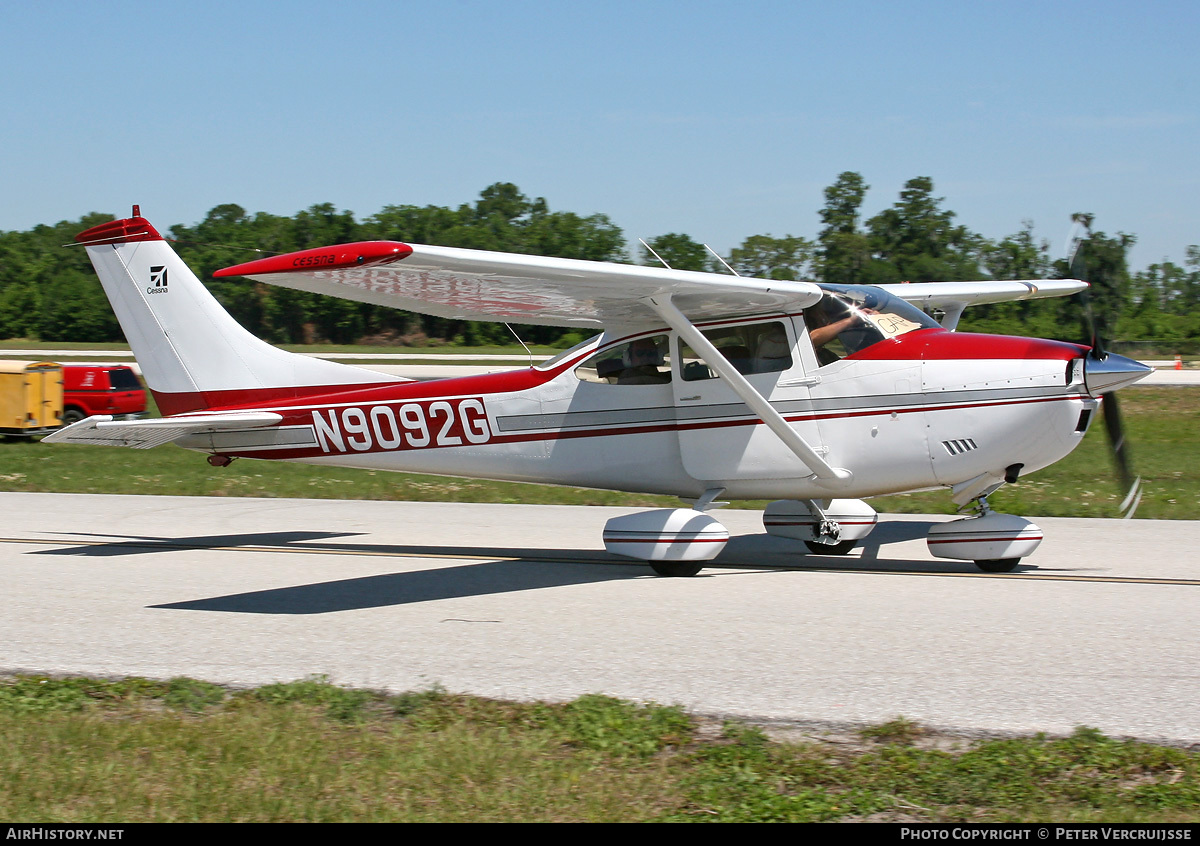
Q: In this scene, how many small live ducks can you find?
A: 0